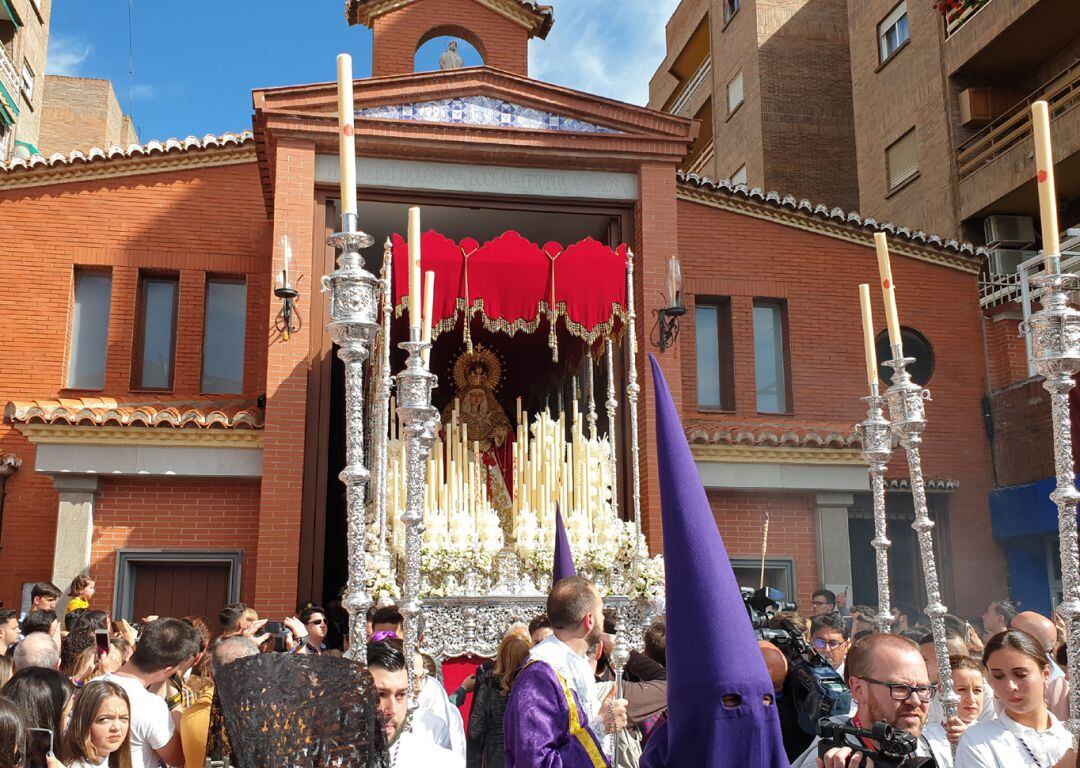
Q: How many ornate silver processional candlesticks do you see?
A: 6